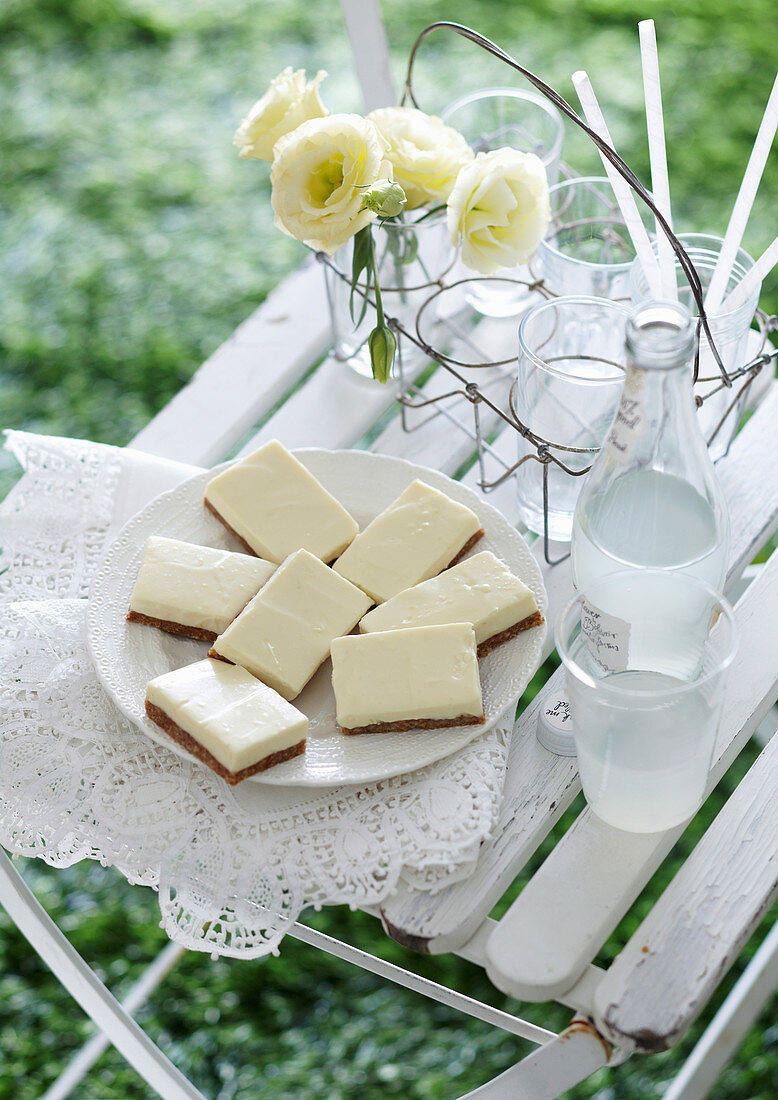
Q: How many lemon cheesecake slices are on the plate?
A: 7